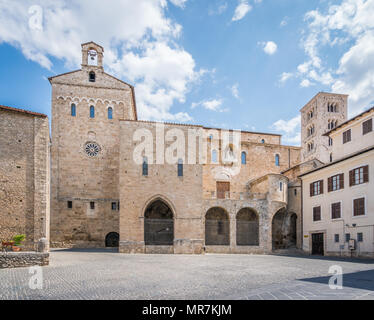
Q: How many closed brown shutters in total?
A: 5